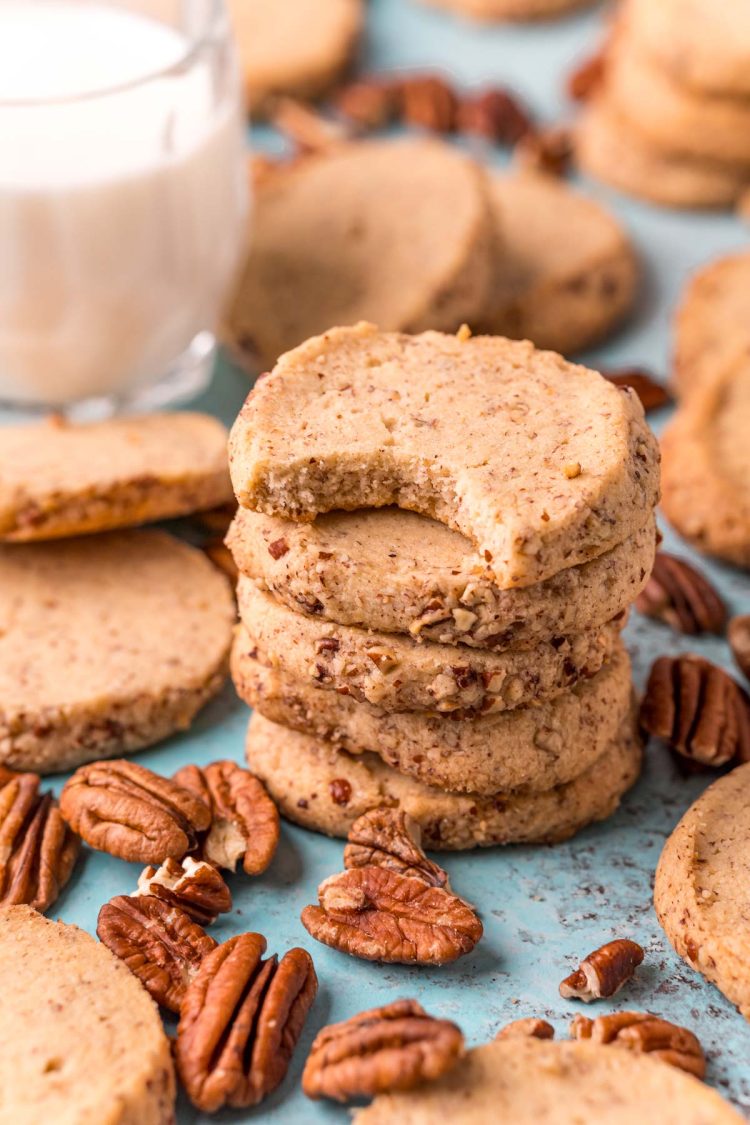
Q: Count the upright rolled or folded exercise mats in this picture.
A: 0